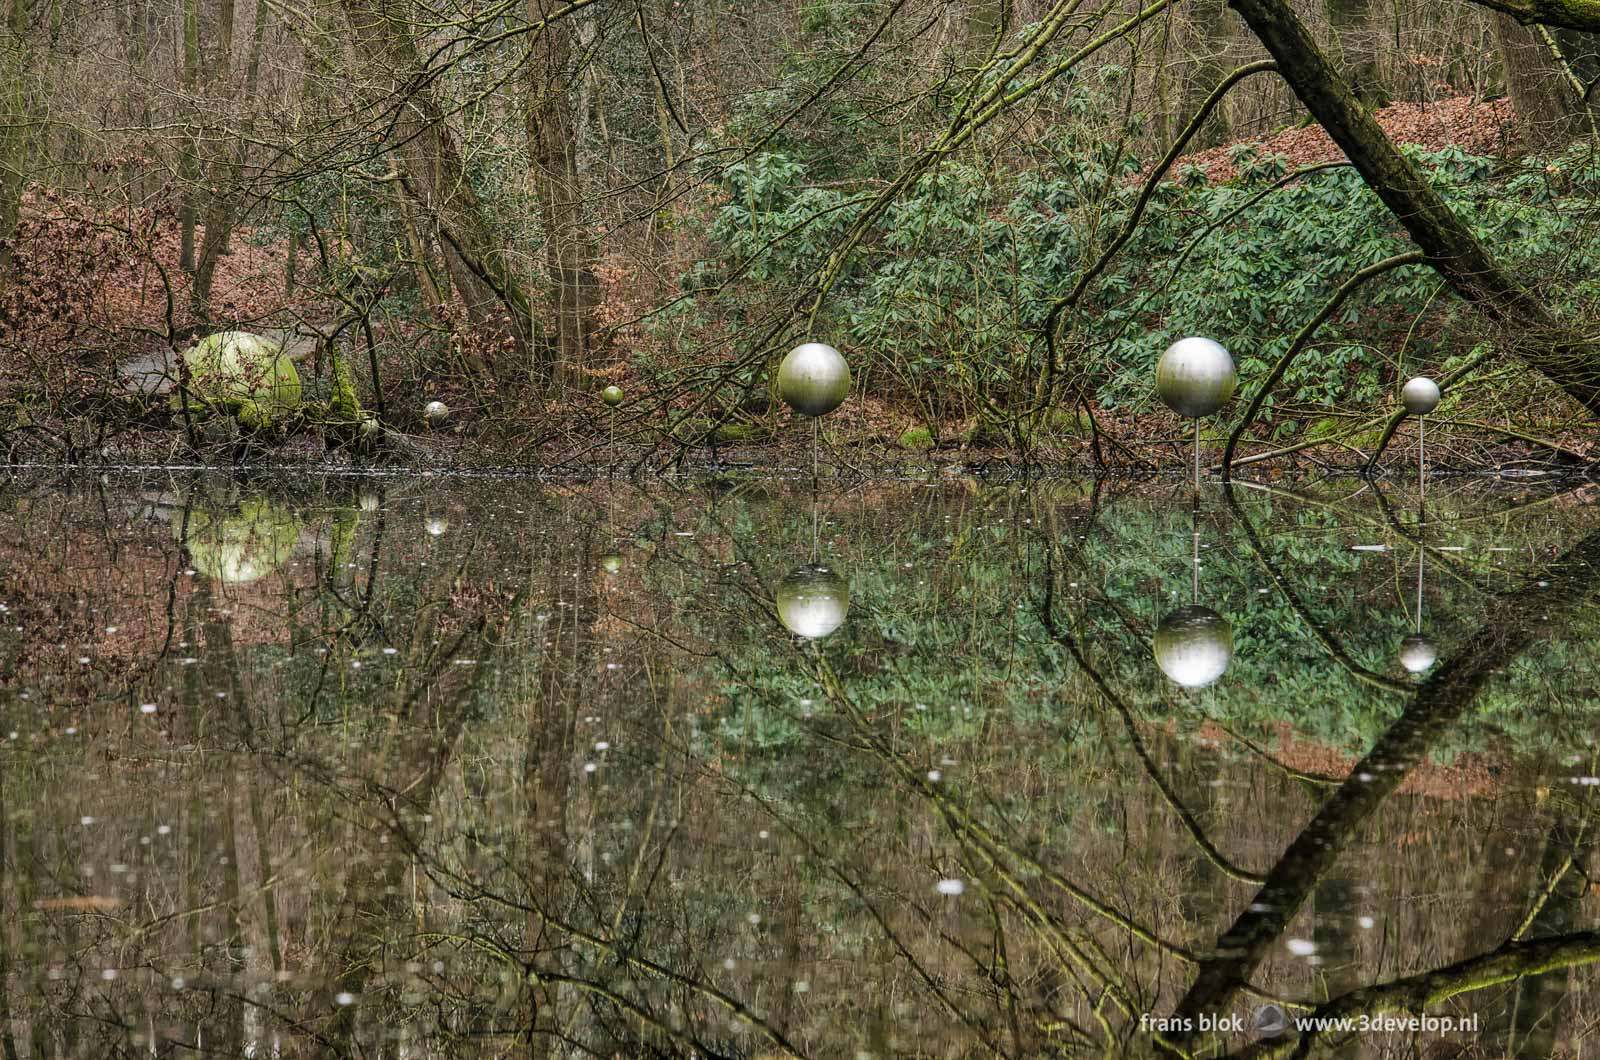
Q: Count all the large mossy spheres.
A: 1